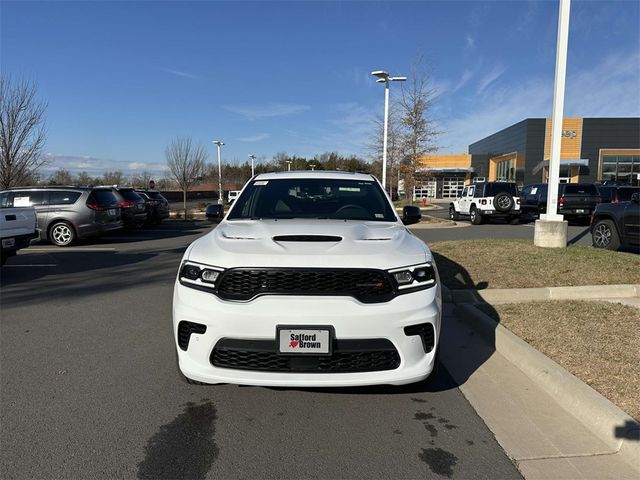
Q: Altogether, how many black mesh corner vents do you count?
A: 2